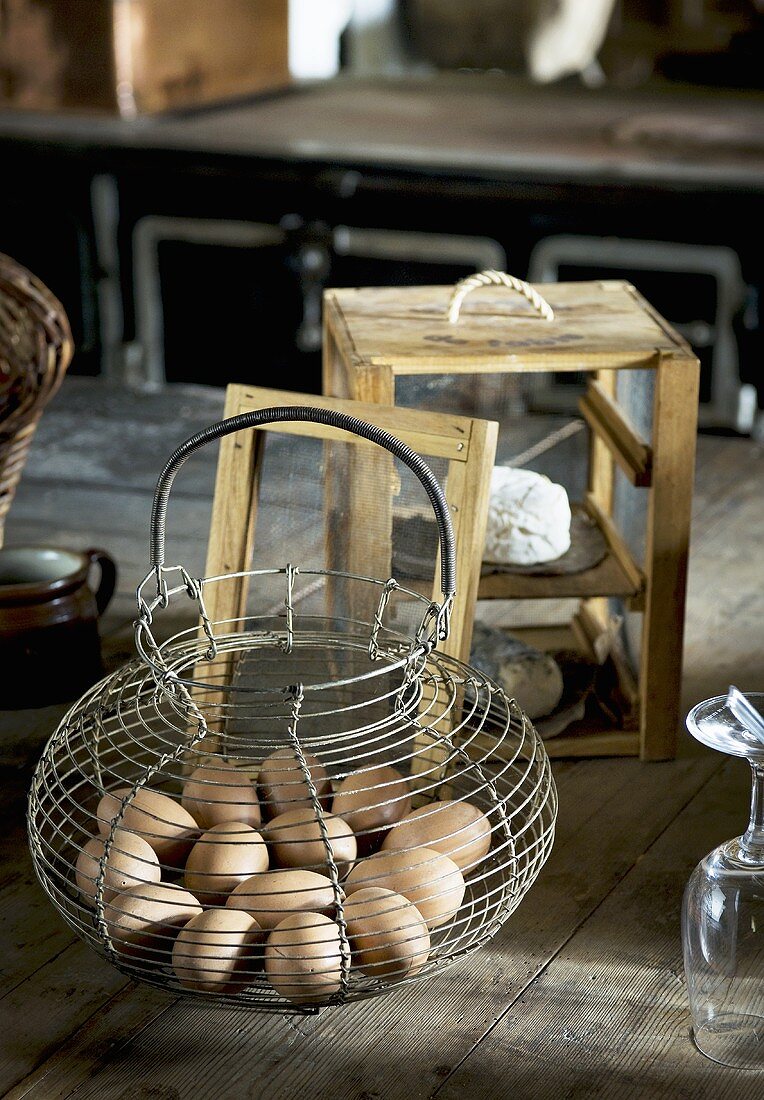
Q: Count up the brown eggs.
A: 14